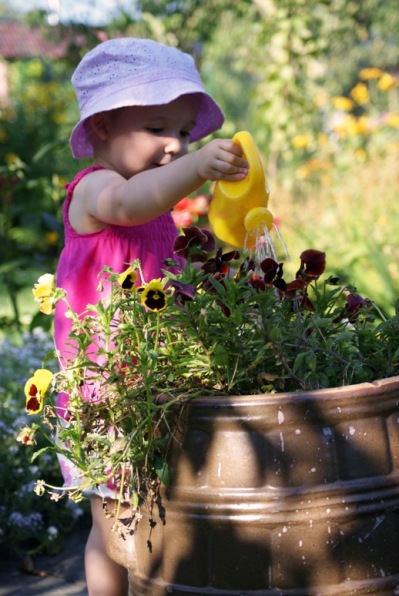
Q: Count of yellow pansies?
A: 4